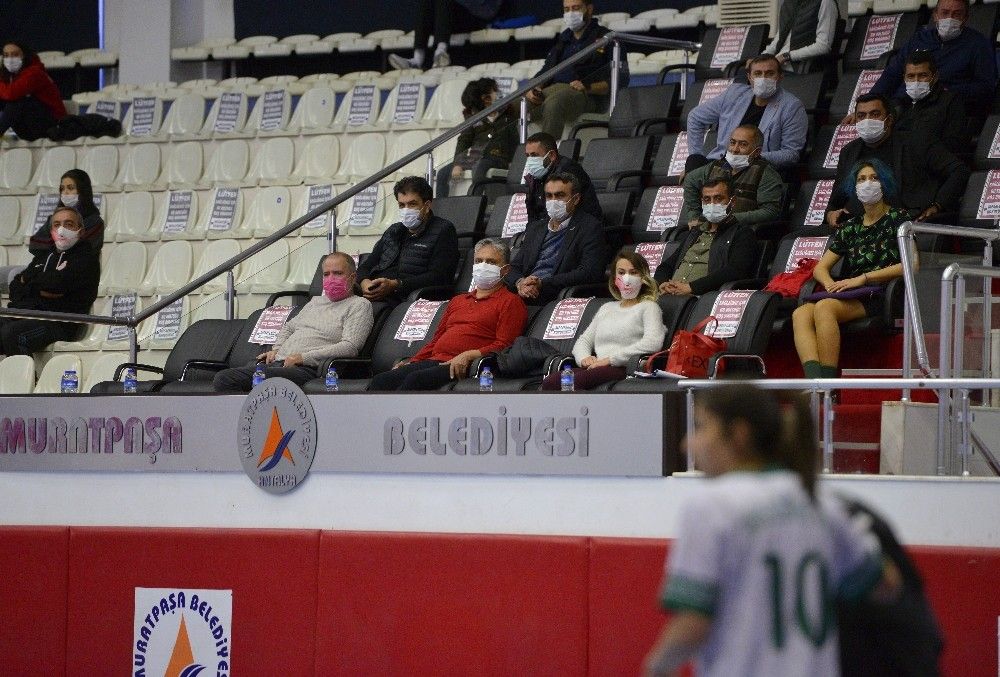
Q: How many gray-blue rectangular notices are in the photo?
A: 15